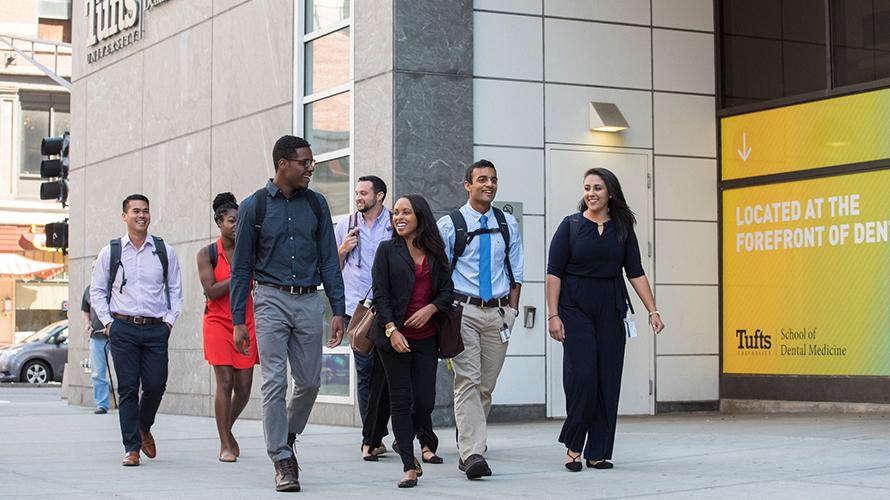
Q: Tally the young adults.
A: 7